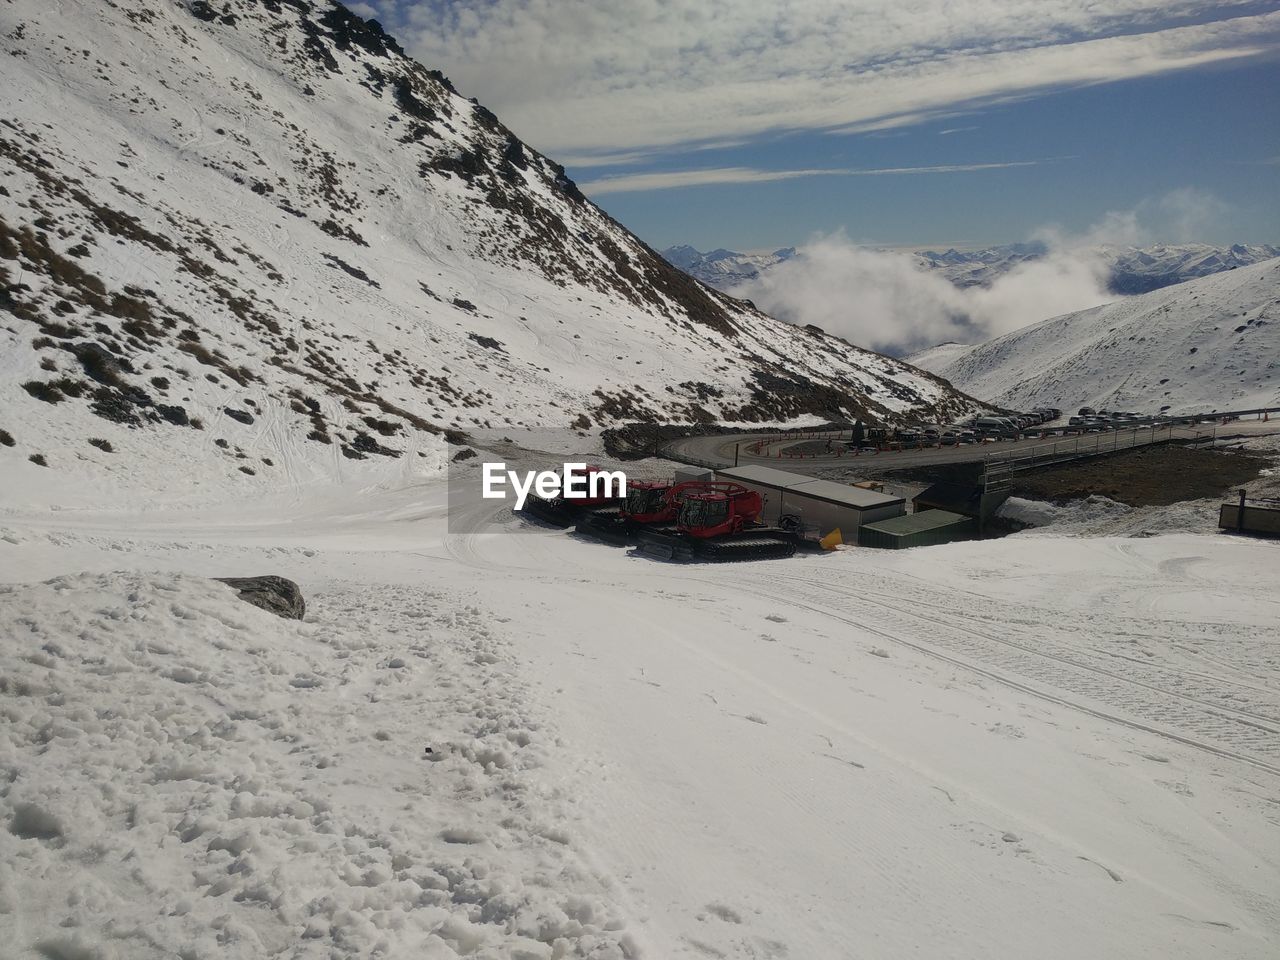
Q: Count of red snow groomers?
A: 3